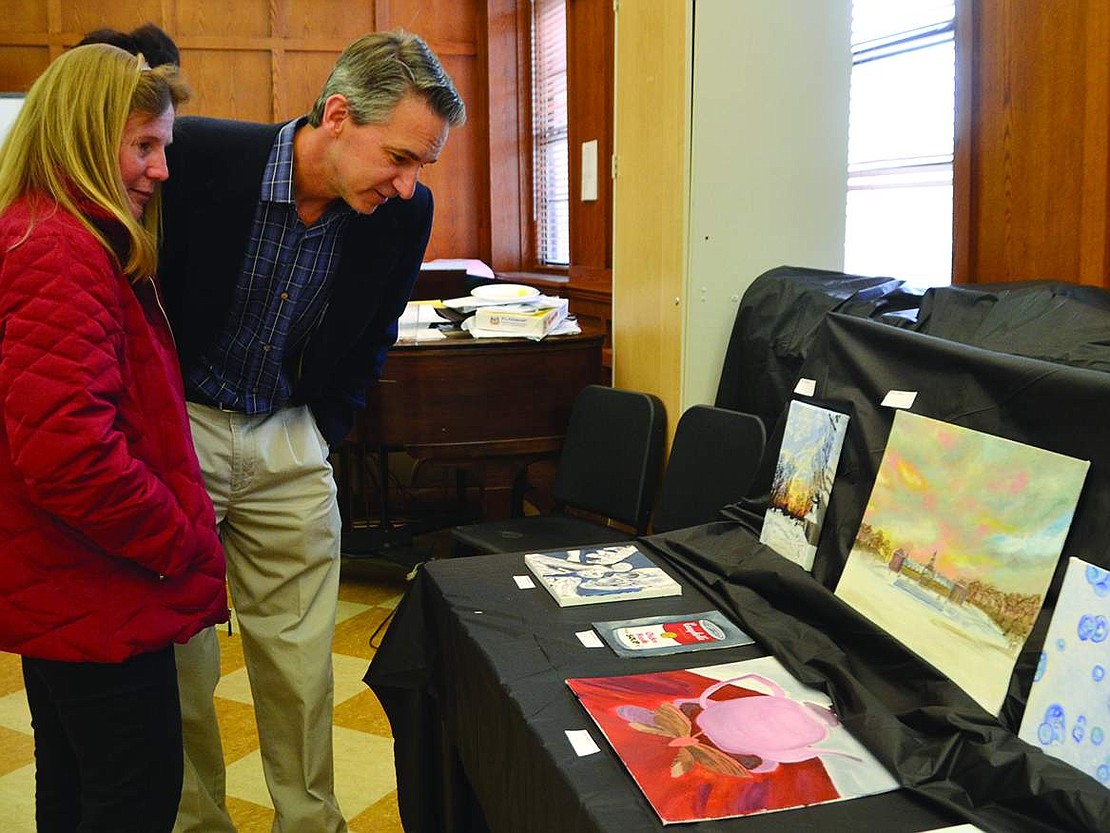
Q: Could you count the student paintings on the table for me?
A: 6